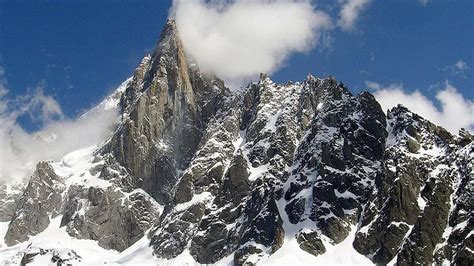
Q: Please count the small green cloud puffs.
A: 0